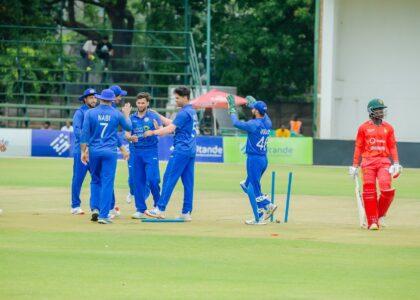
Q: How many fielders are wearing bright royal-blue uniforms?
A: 6